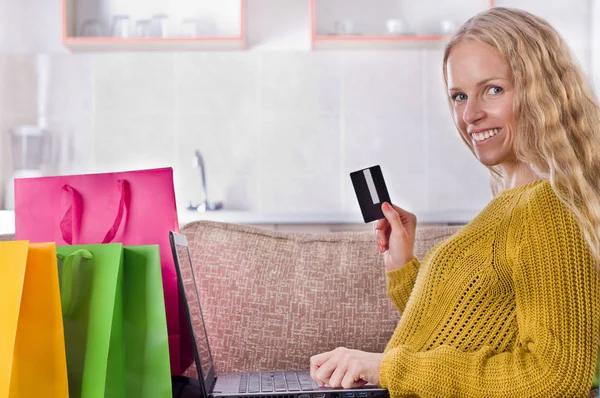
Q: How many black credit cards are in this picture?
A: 1